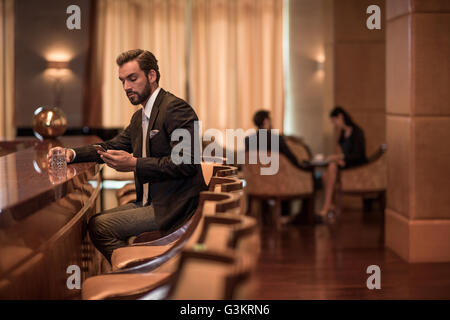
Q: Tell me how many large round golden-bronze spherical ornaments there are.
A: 1